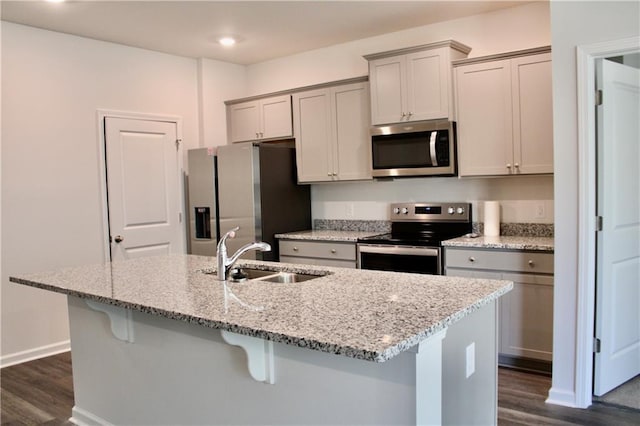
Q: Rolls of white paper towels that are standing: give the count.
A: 1